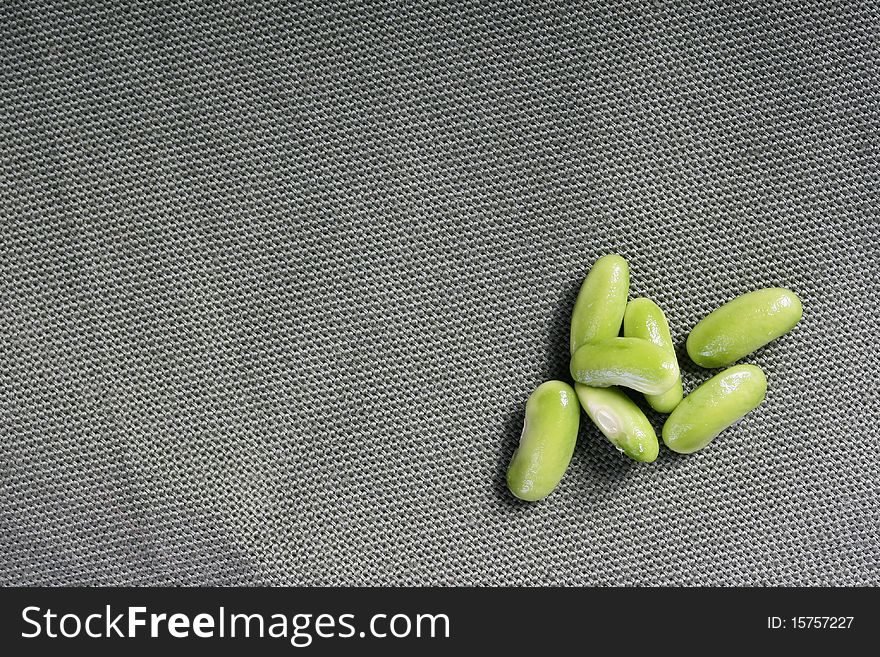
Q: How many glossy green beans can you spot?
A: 7